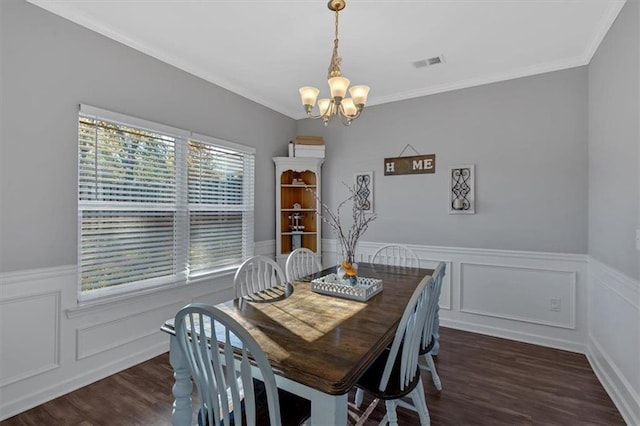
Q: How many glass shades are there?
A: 5